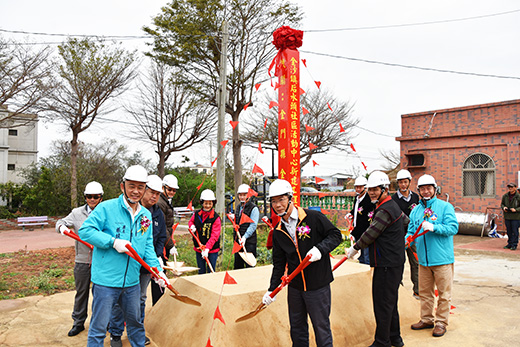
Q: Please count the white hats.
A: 11